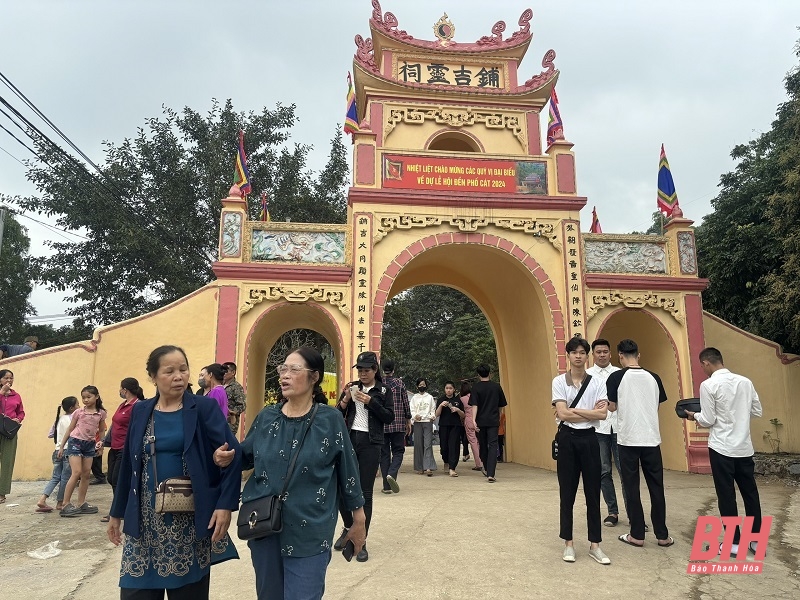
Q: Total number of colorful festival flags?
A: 6